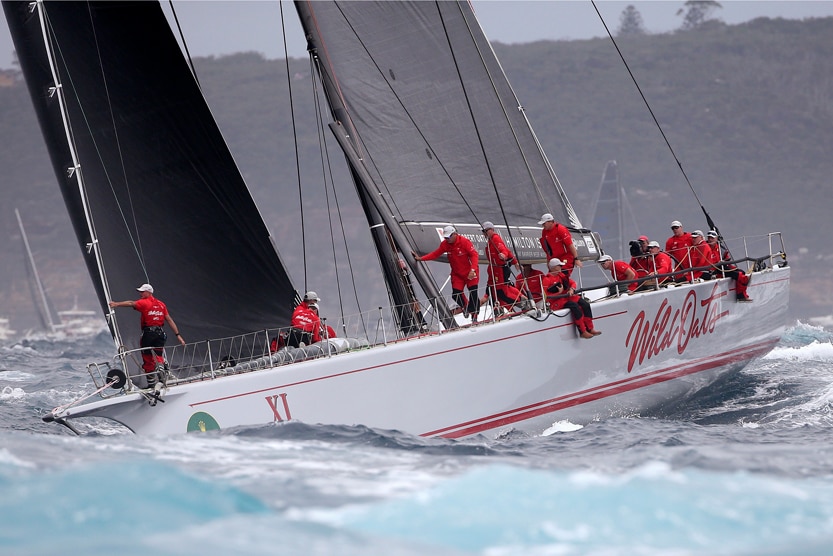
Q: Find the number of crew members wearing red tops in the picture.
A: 14